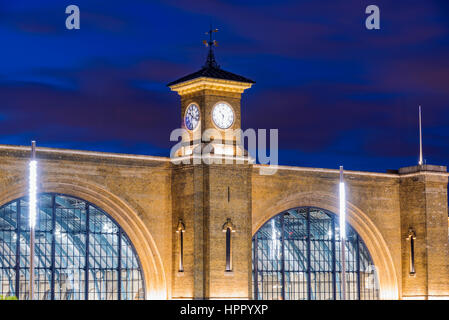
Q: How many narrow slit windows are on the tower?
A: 2